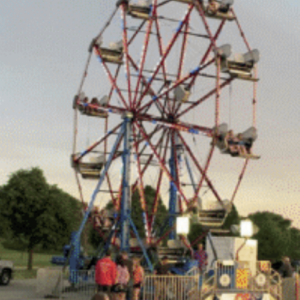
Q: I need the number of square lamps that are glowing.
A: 2